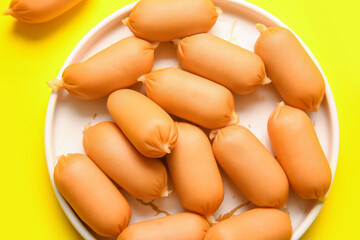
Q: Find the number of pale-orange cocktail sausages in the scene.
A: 14